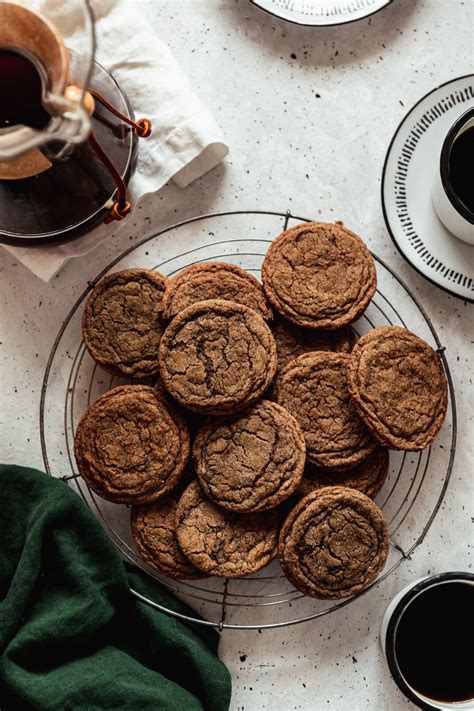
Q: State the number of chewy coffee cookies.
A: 13